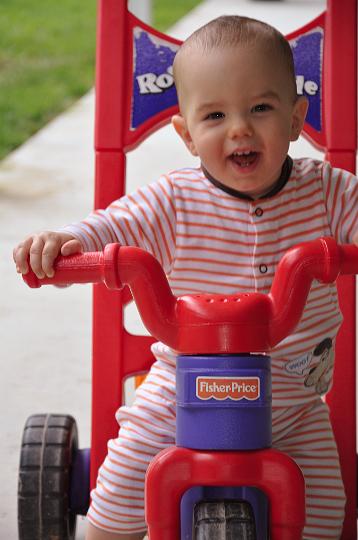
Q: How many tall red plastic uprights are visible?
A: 2